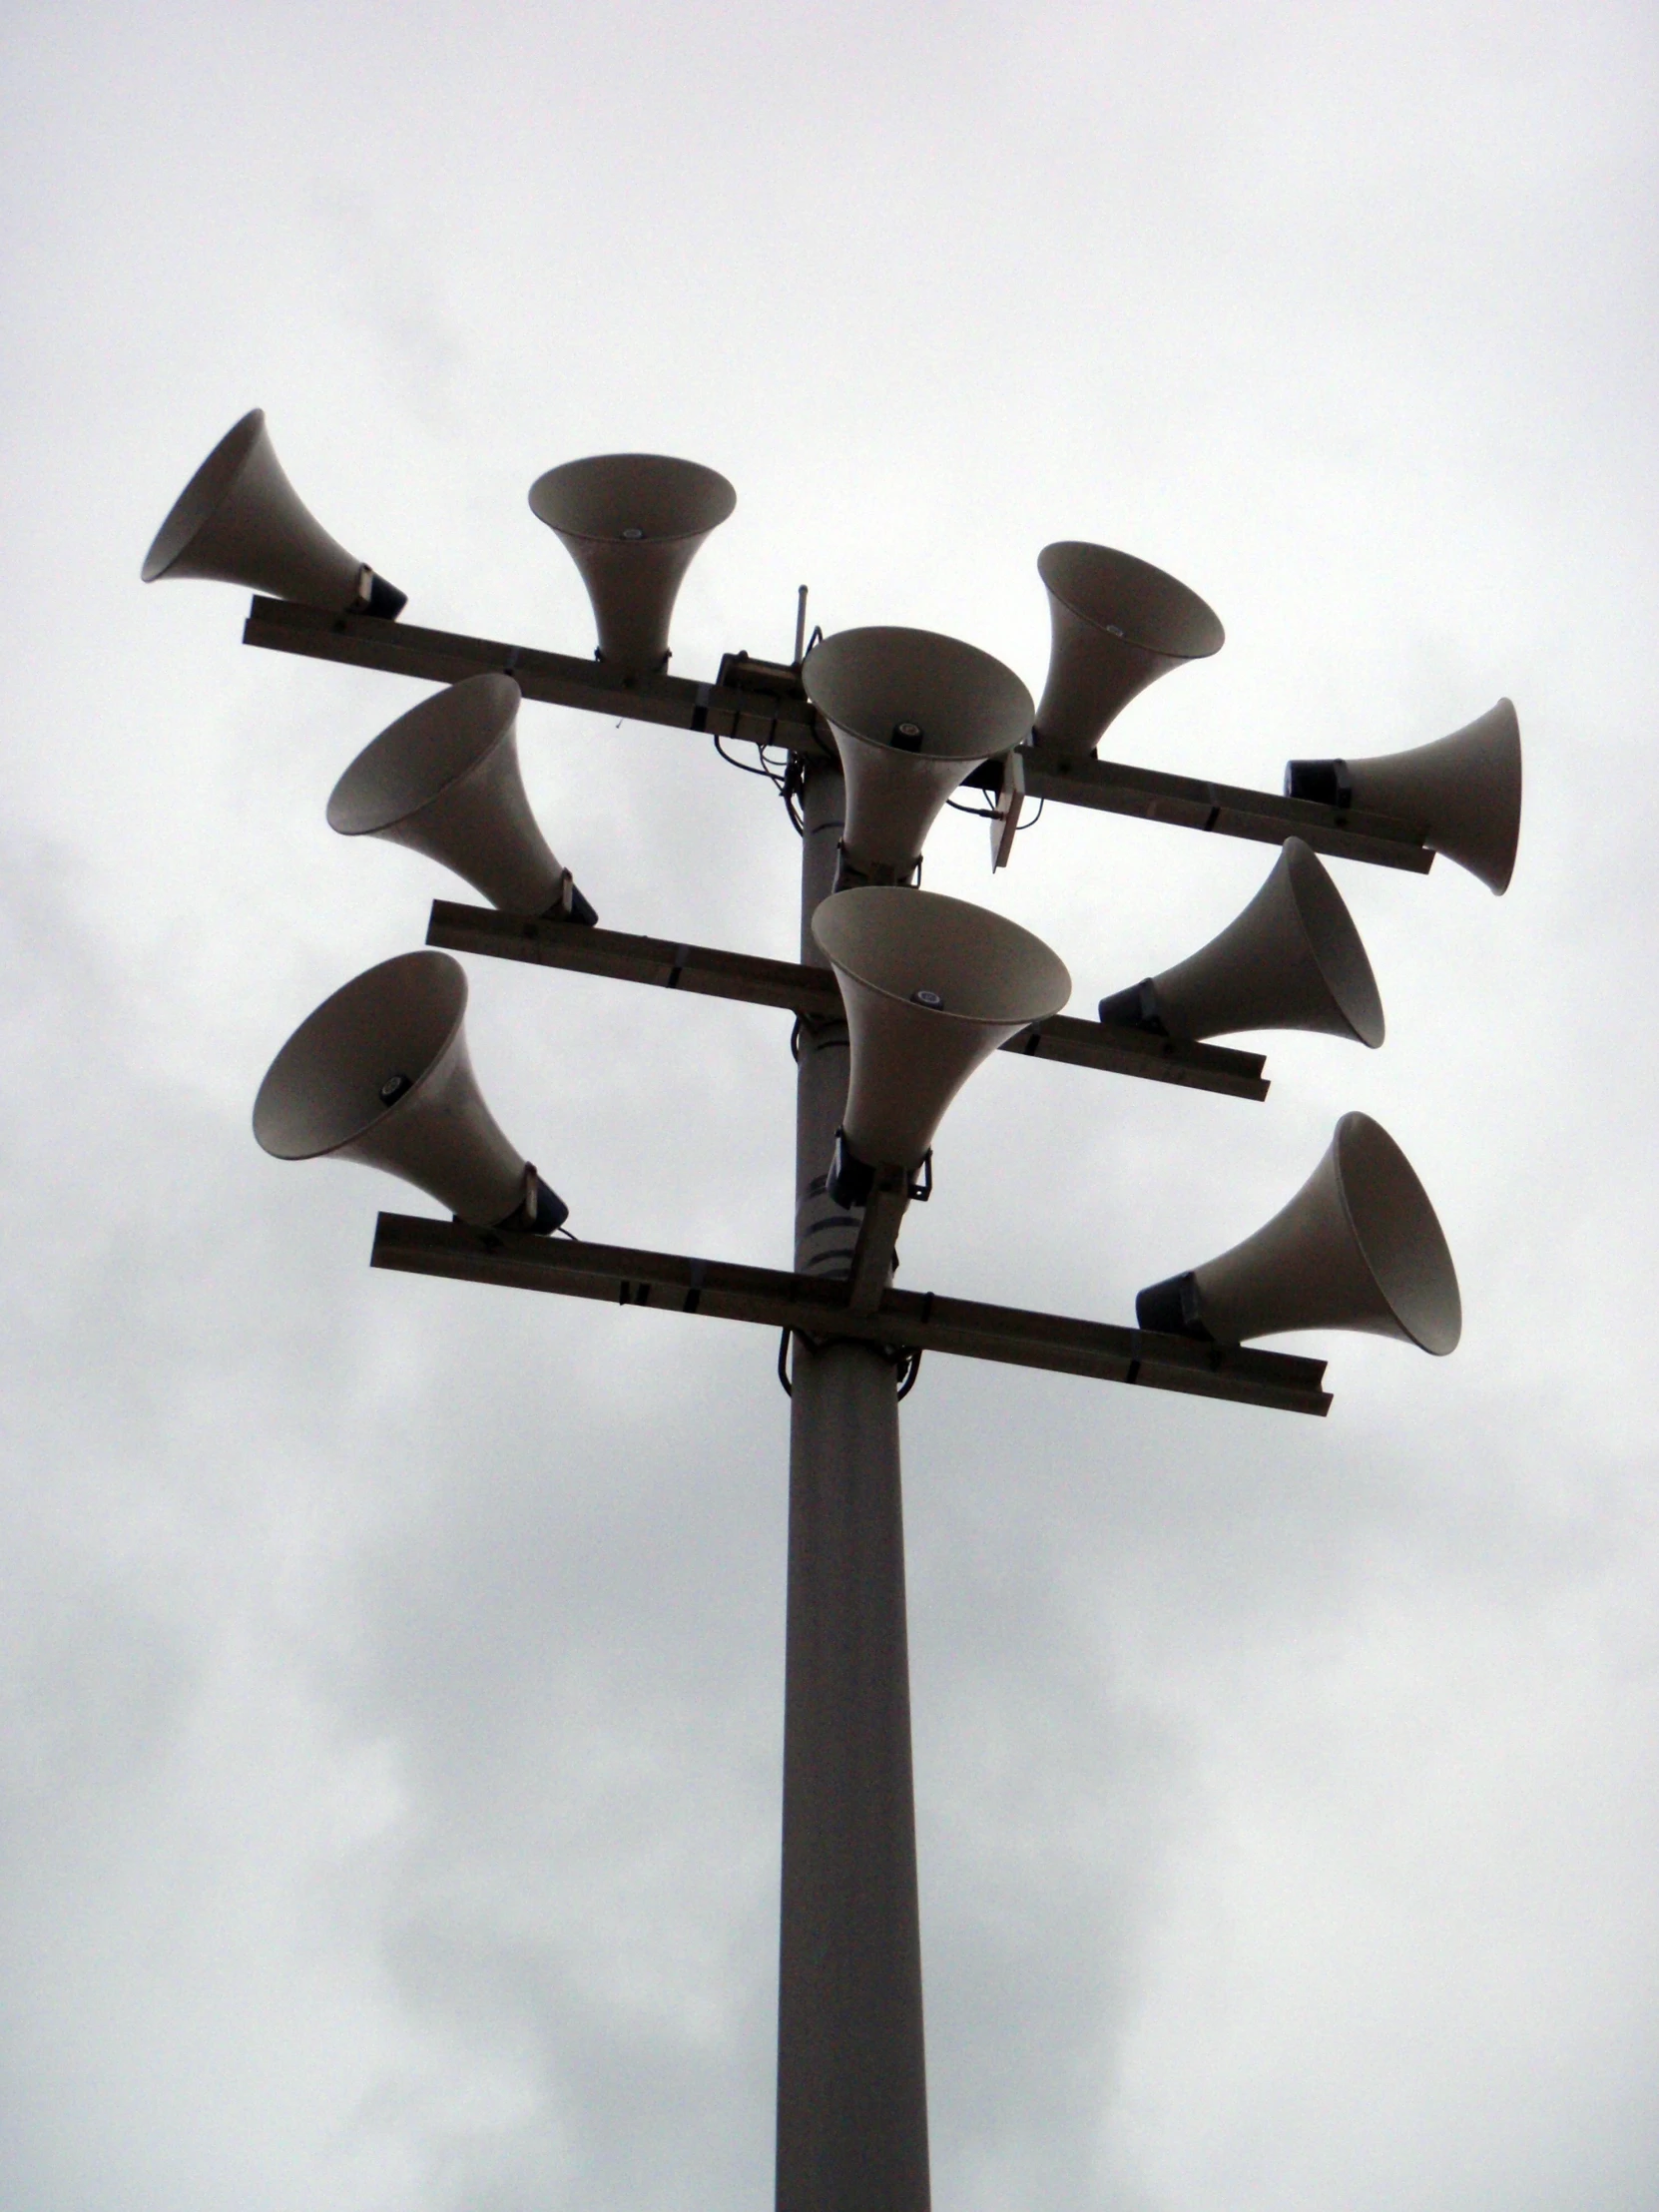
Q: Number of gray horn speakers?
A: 10